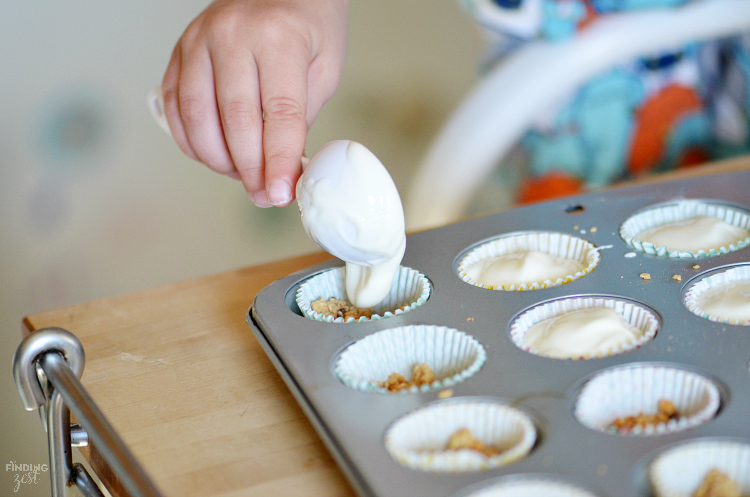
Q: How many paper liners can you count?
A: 10